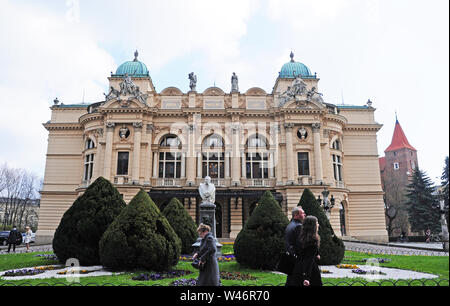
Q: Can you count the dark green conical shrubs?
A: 5